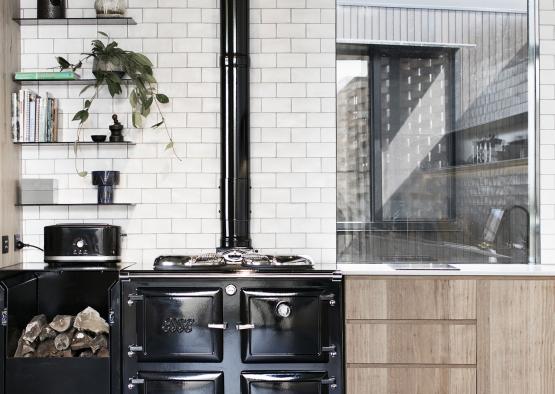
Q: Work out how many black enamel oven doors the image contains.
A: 4